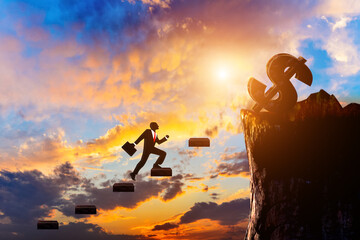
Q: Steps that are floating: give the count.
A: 5